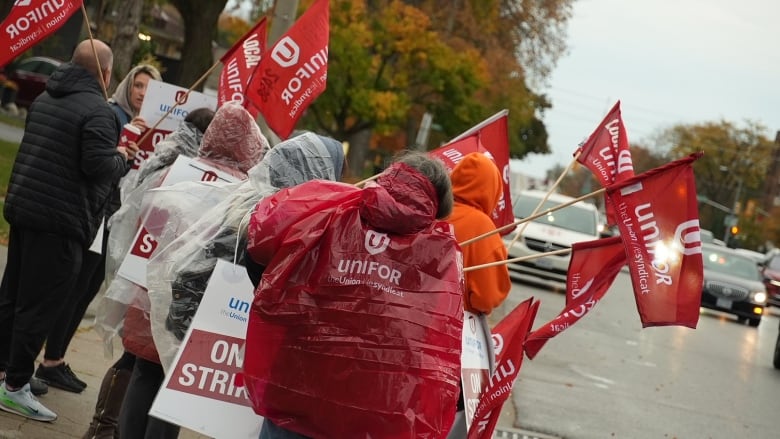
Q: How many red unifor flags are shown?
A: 8